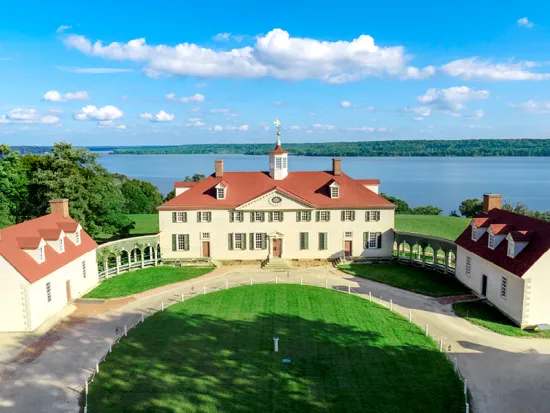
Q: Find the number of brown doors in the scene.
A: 4